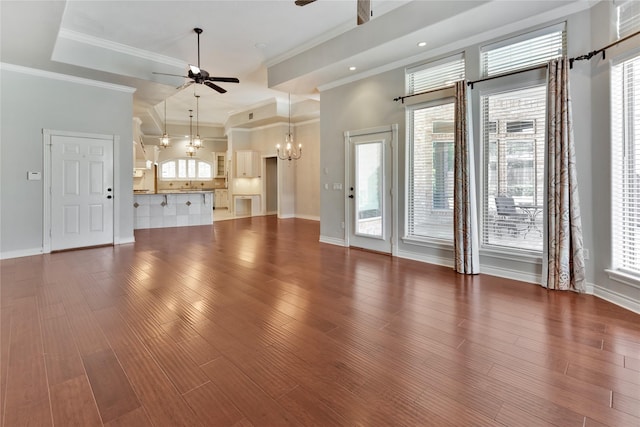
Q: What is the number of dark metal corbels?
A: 2